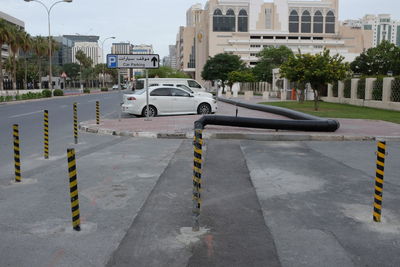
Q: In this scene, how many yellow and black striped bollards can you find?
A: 7